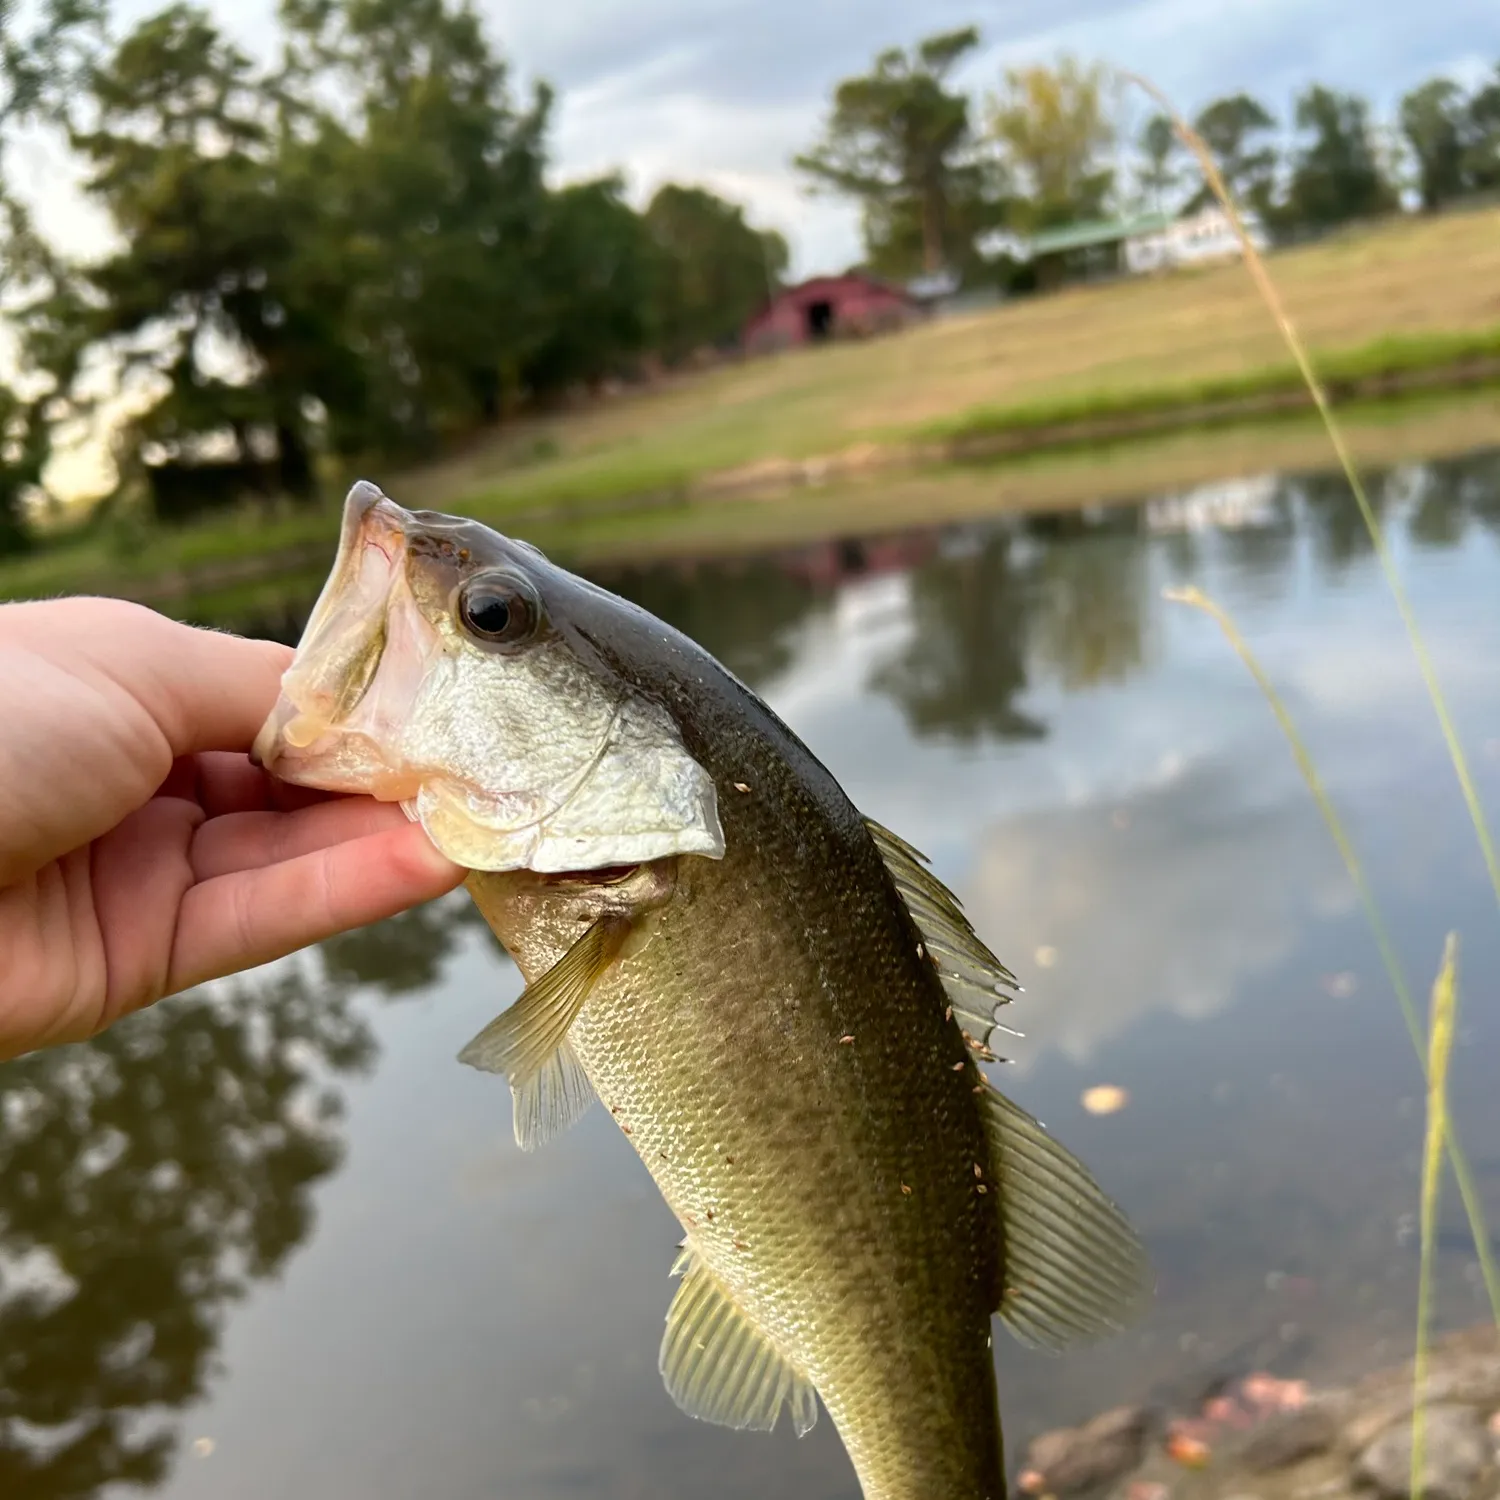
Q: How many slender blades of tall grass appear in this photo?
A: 3